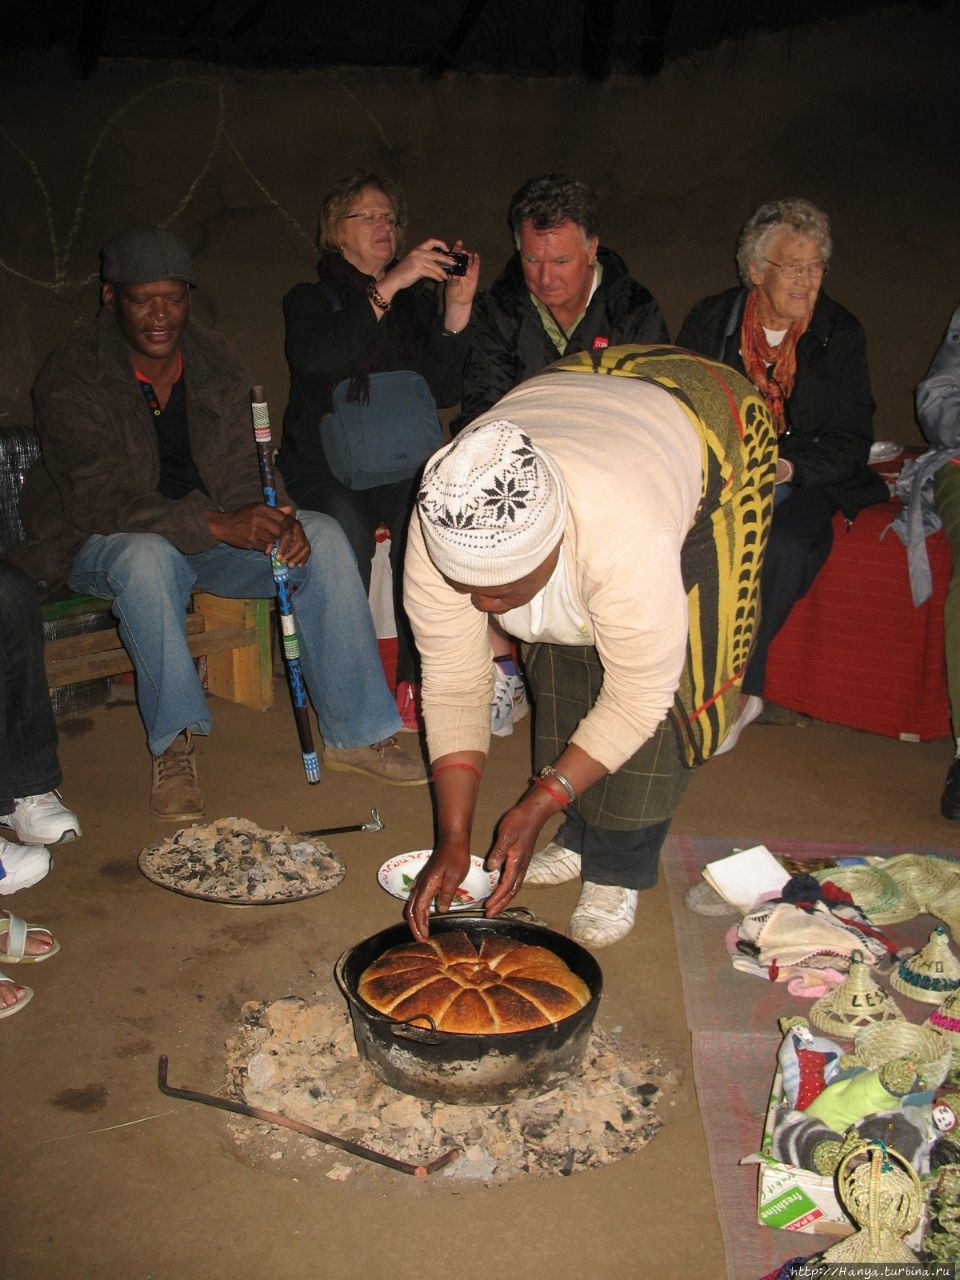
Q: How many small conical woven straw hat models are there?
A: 3